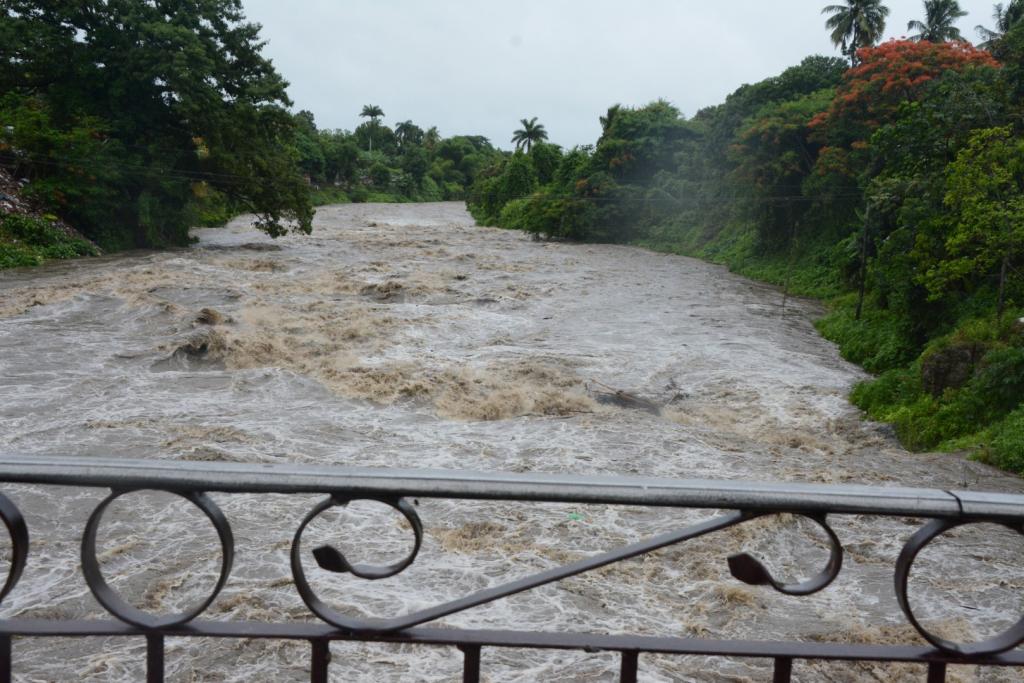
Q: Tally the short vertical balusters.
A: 7